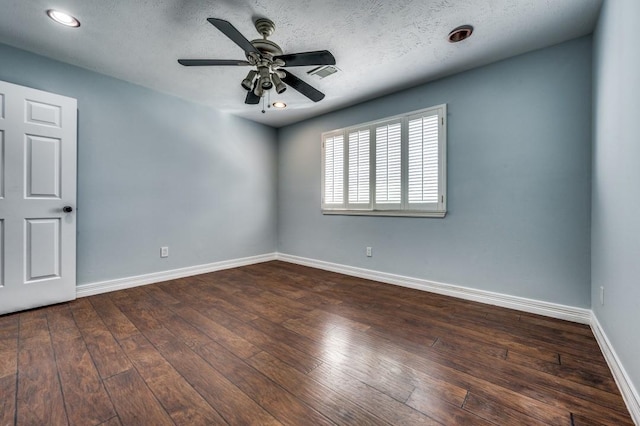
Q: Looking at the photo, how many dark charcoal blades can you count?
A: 5